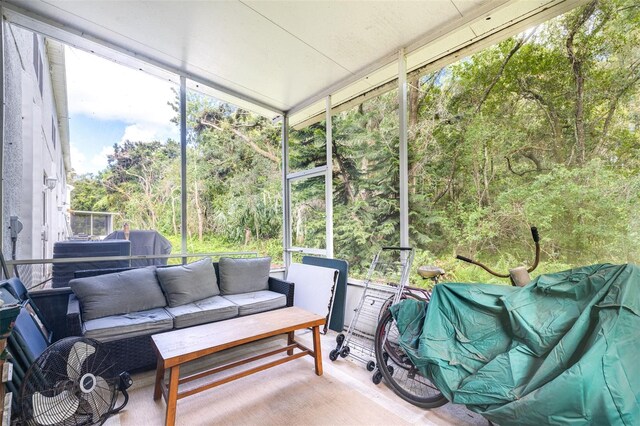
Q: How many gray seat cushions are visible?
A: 3